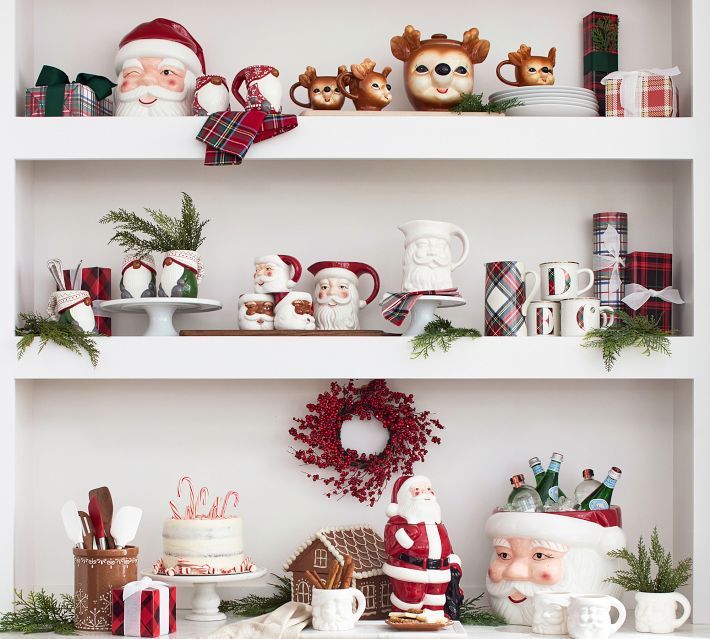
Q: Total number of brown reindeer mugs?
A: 3